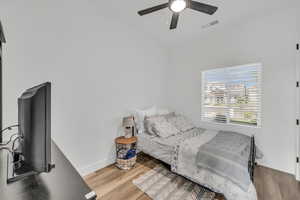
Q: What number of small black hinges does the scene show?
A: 4